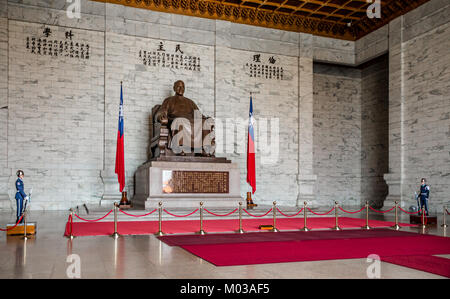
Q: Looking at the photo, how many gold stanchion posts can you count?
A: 13